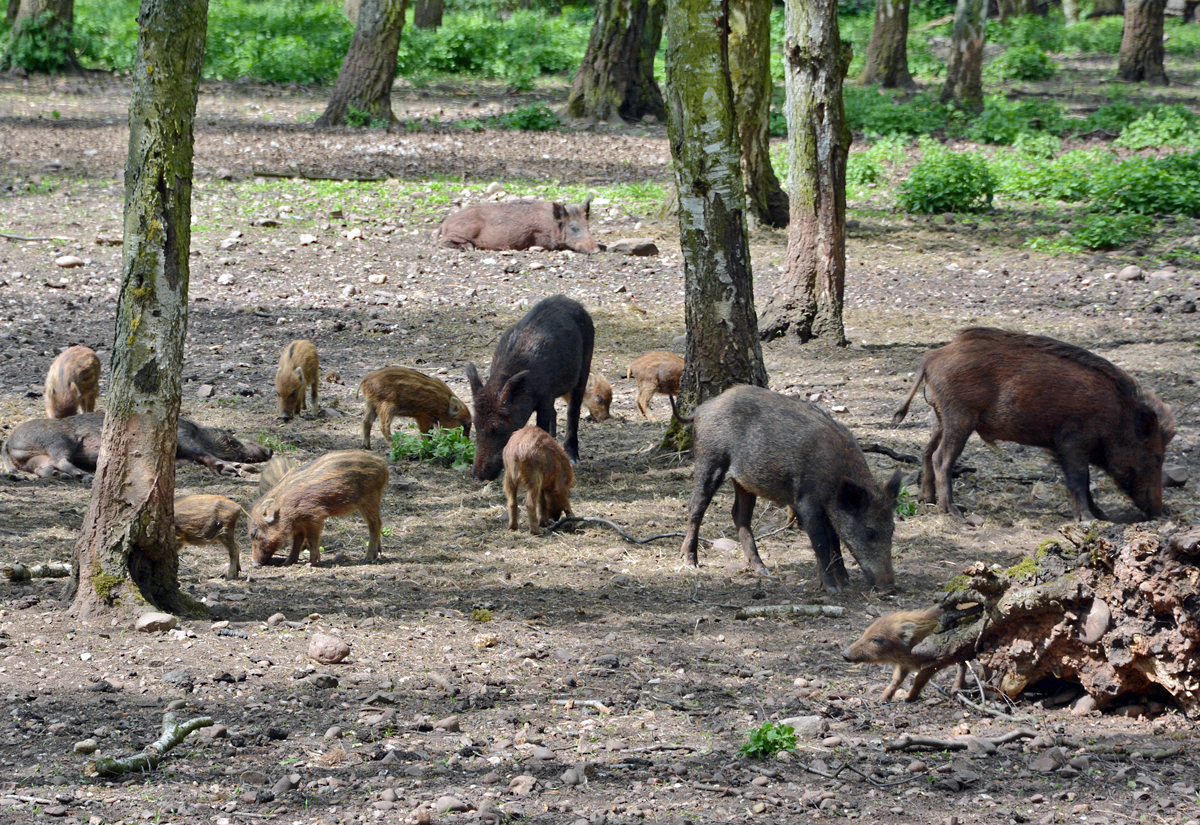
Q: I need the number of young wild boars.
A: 10